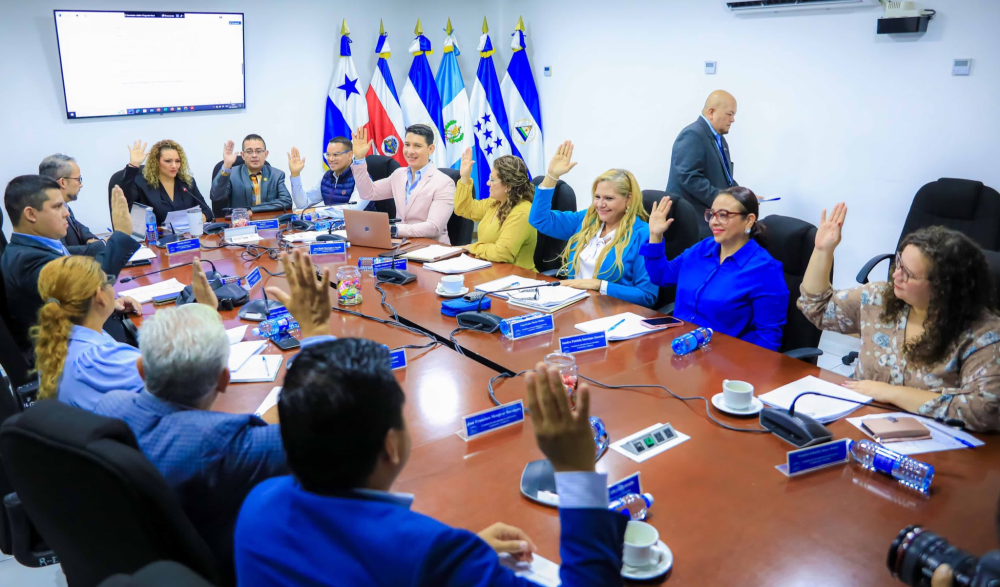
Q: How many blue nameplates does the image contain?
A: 12